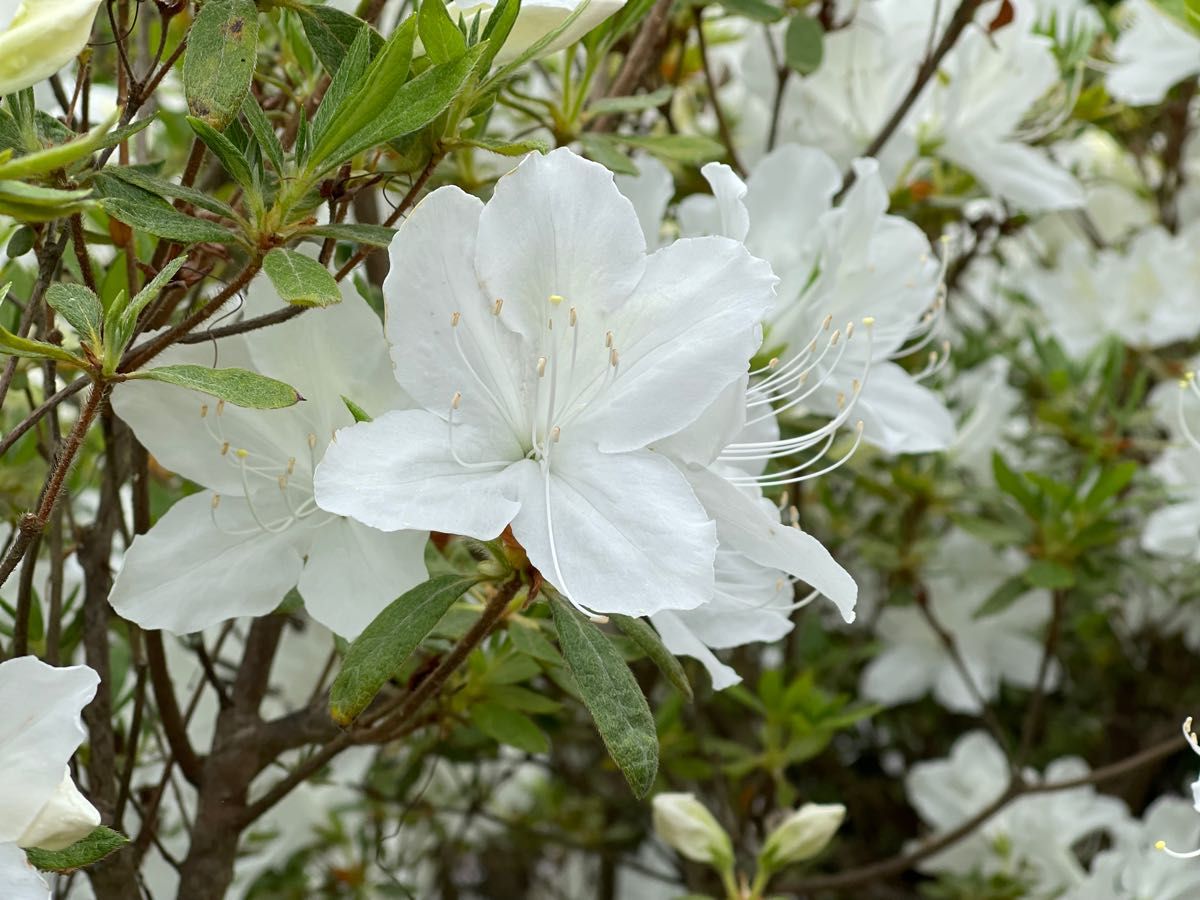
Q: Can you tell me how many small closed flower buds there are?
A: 2